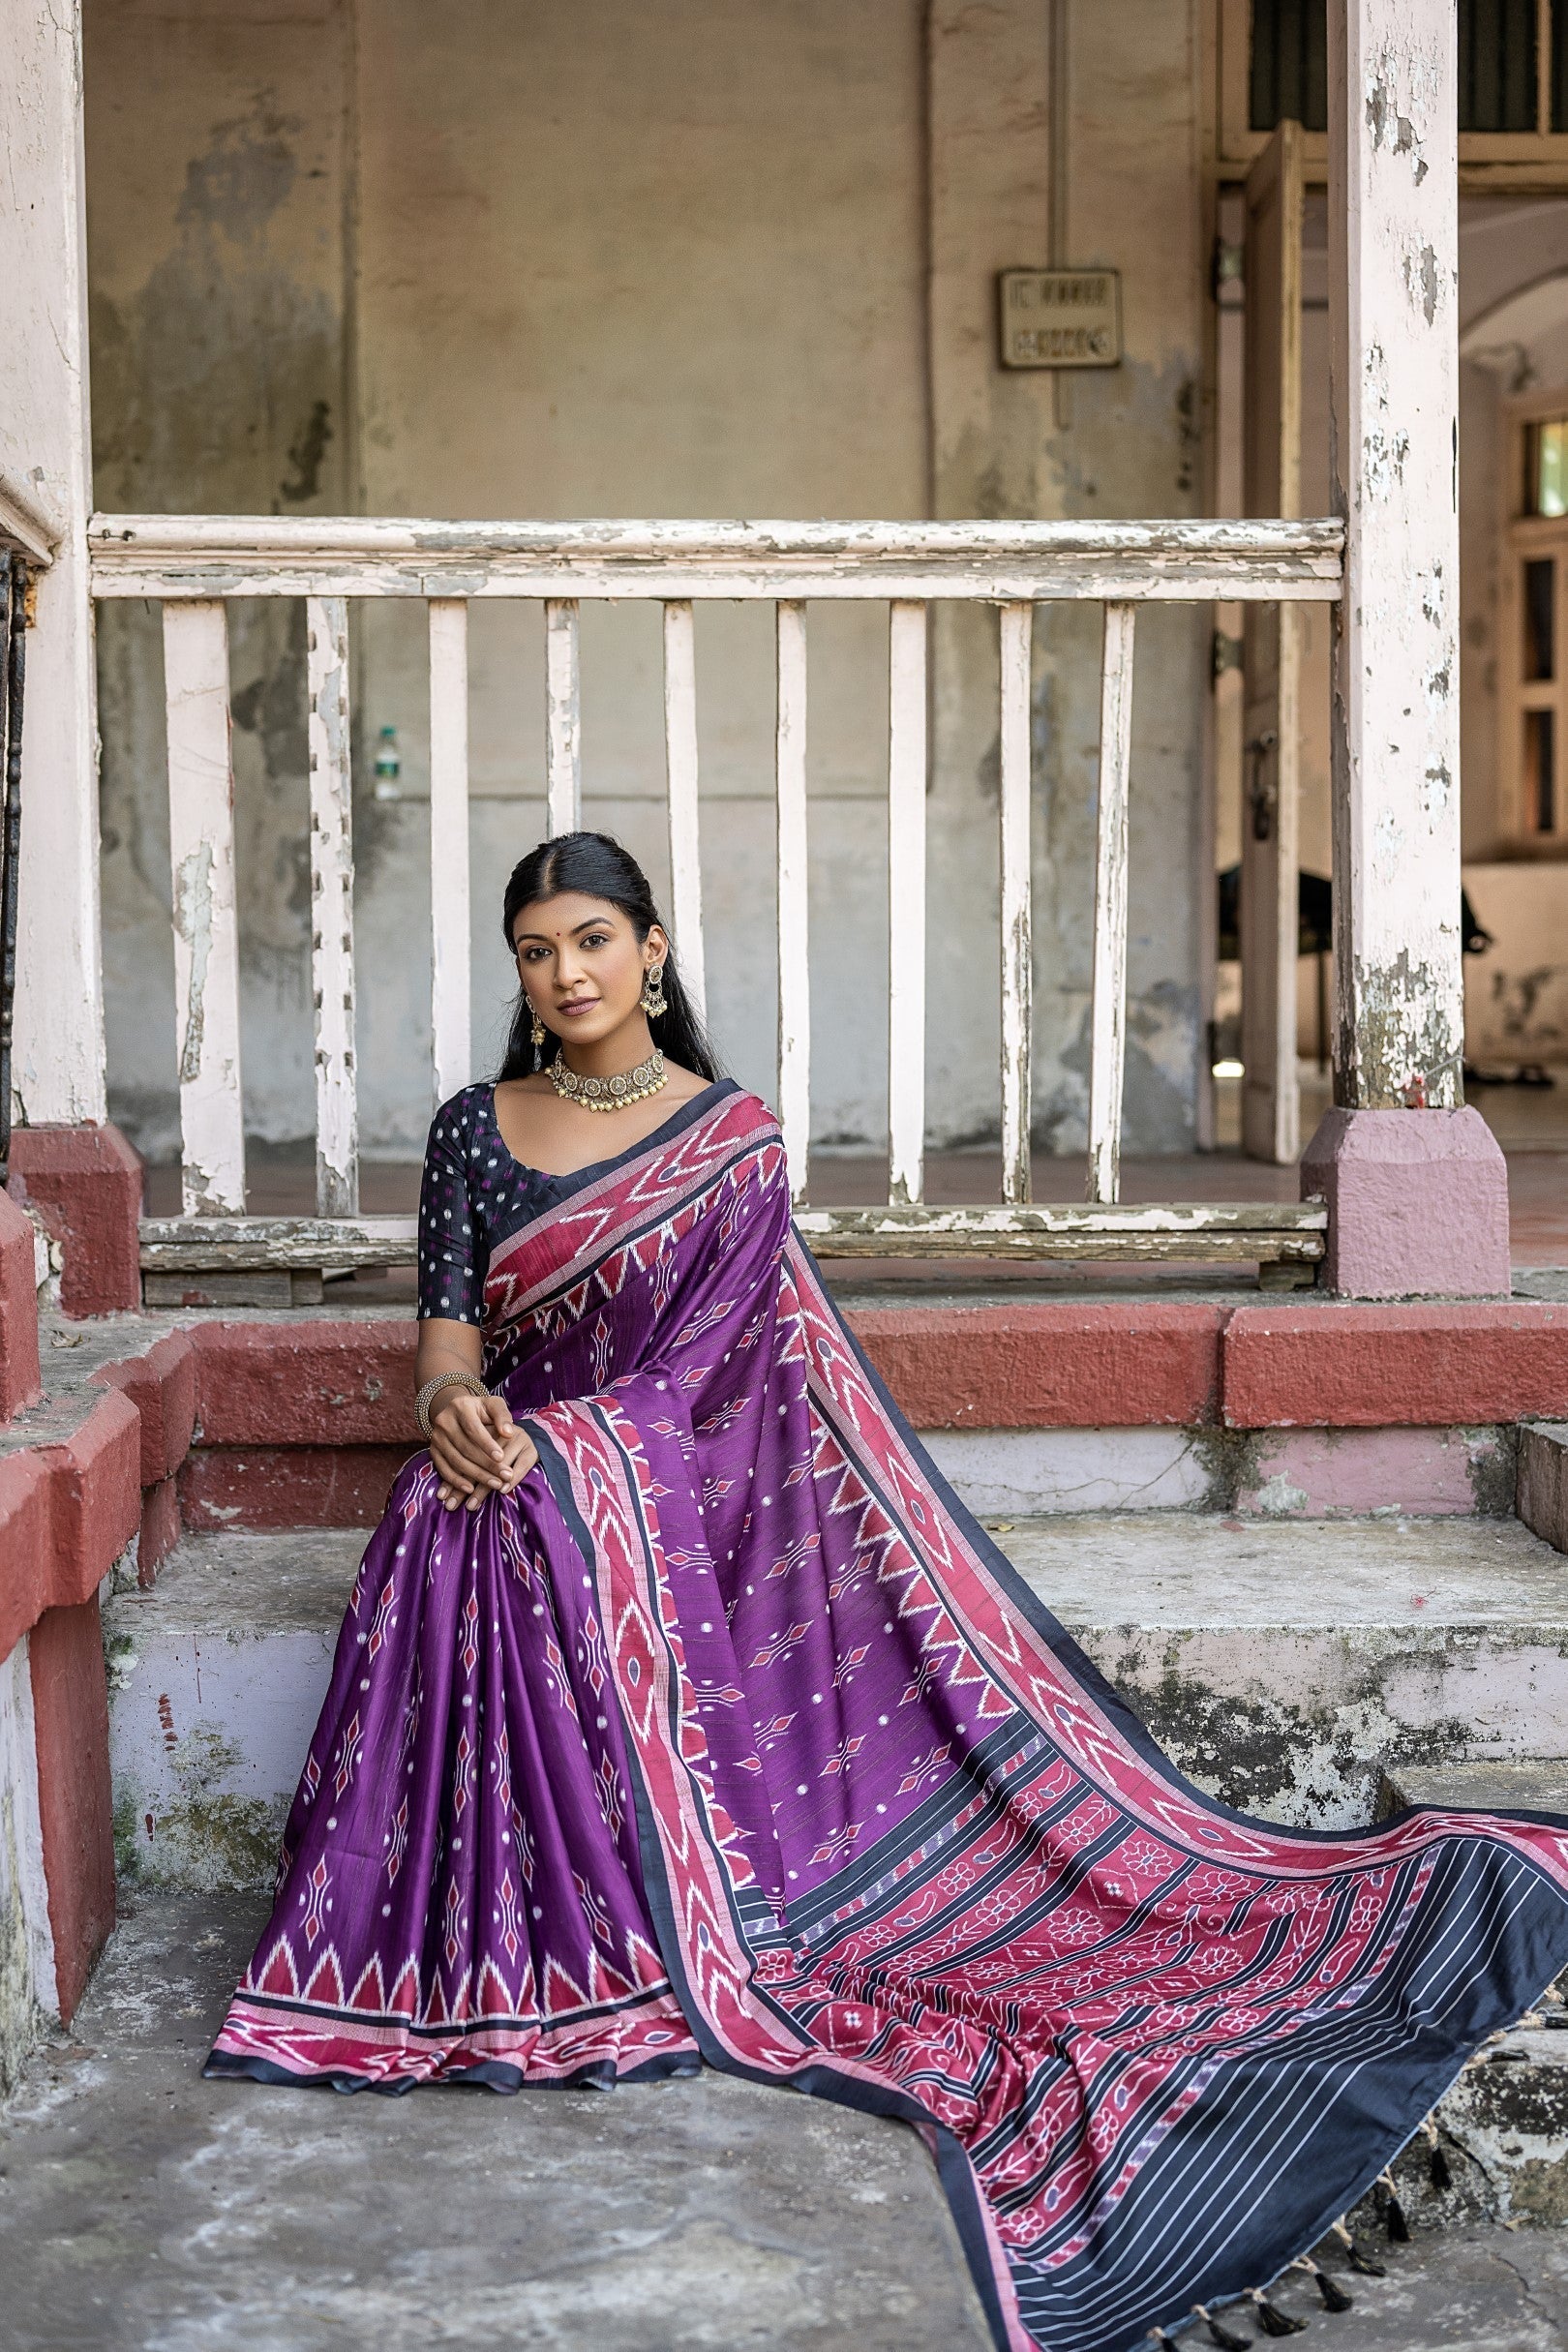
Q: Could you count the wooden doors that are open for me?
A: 1